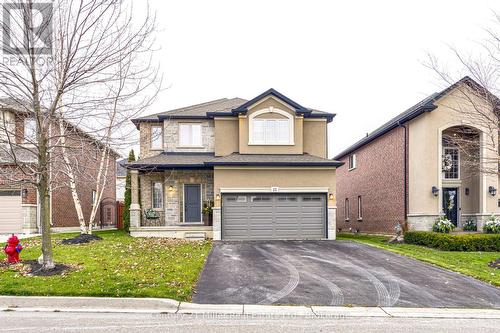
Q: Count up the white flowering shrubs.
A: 2